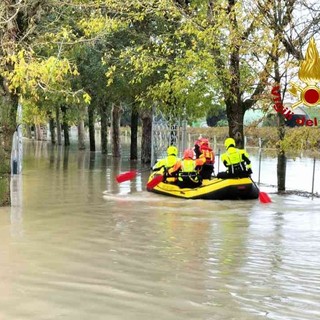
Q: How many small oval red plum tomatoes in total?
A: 0